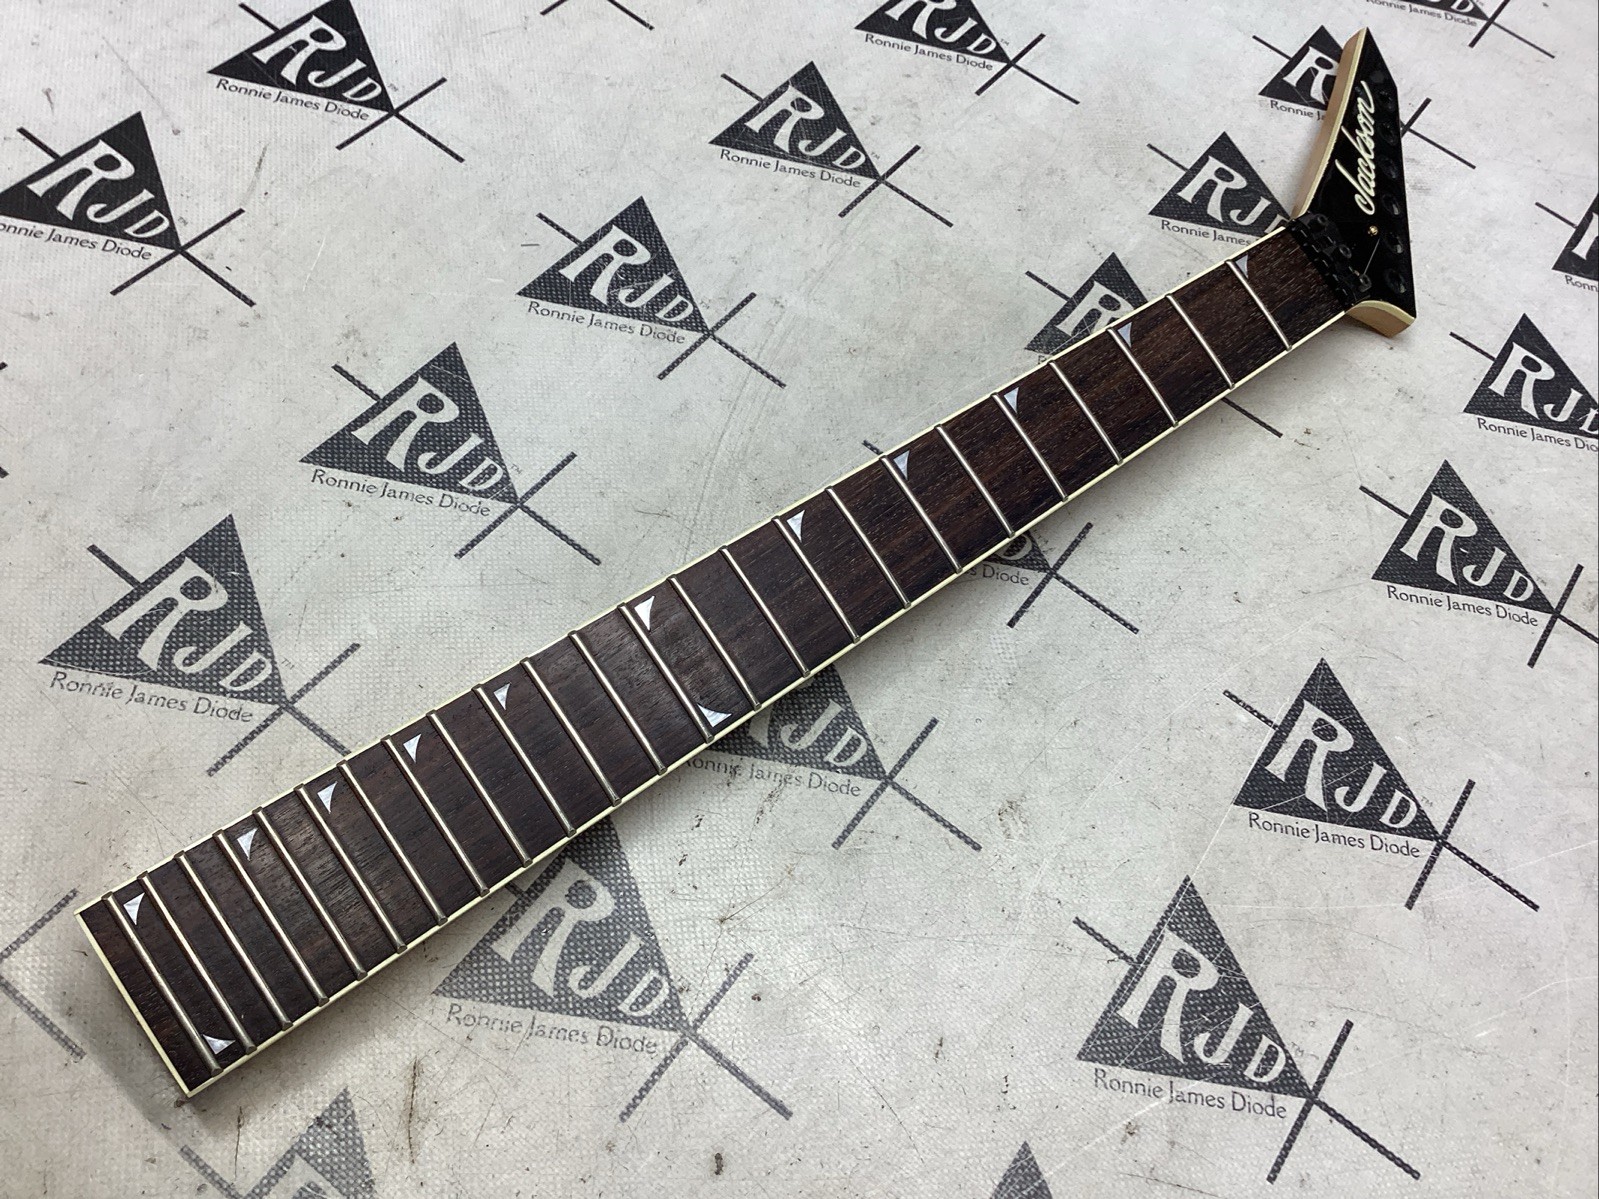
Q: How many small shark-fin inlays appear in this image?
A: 13